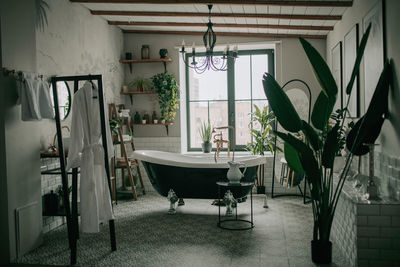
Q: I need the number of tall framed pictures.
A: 3